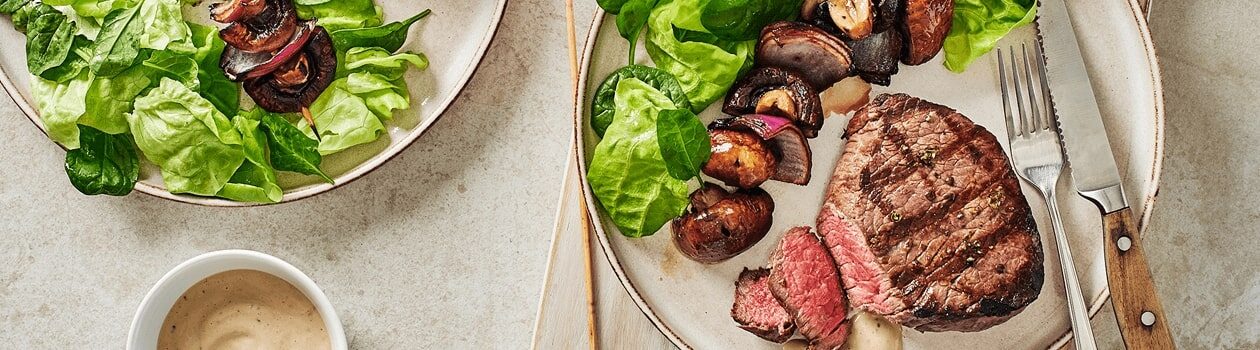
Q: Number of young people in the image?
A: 0